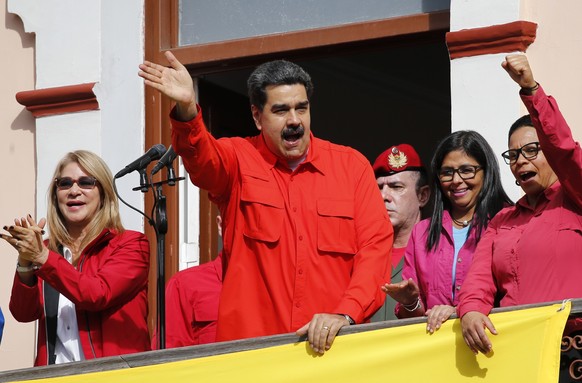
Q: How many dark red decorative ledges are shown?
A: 2